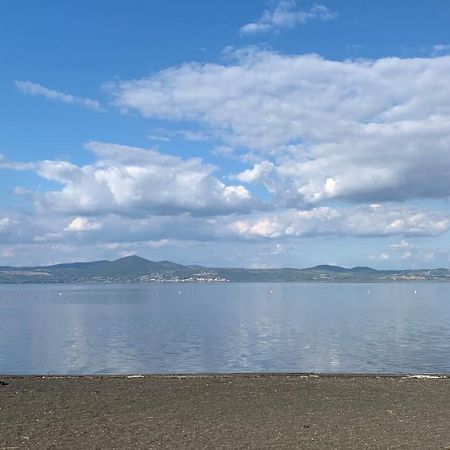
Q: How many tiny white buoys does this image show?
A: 5